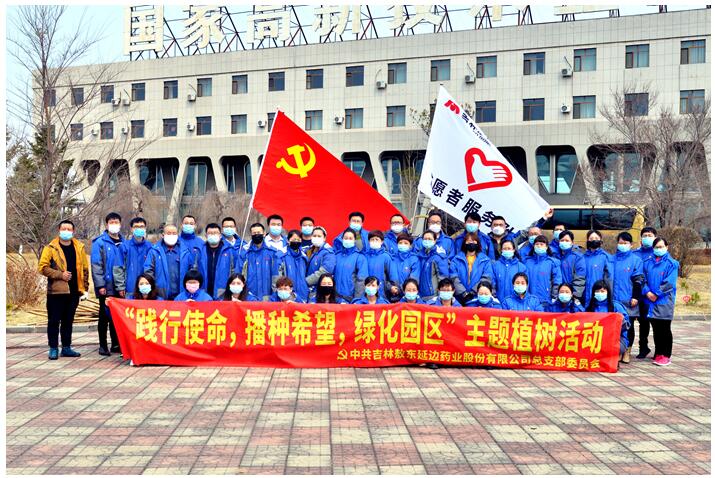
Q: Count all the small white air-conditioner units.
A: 12